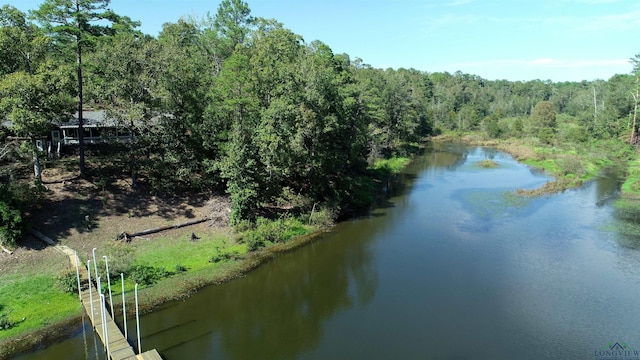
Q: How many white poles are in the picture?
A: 8